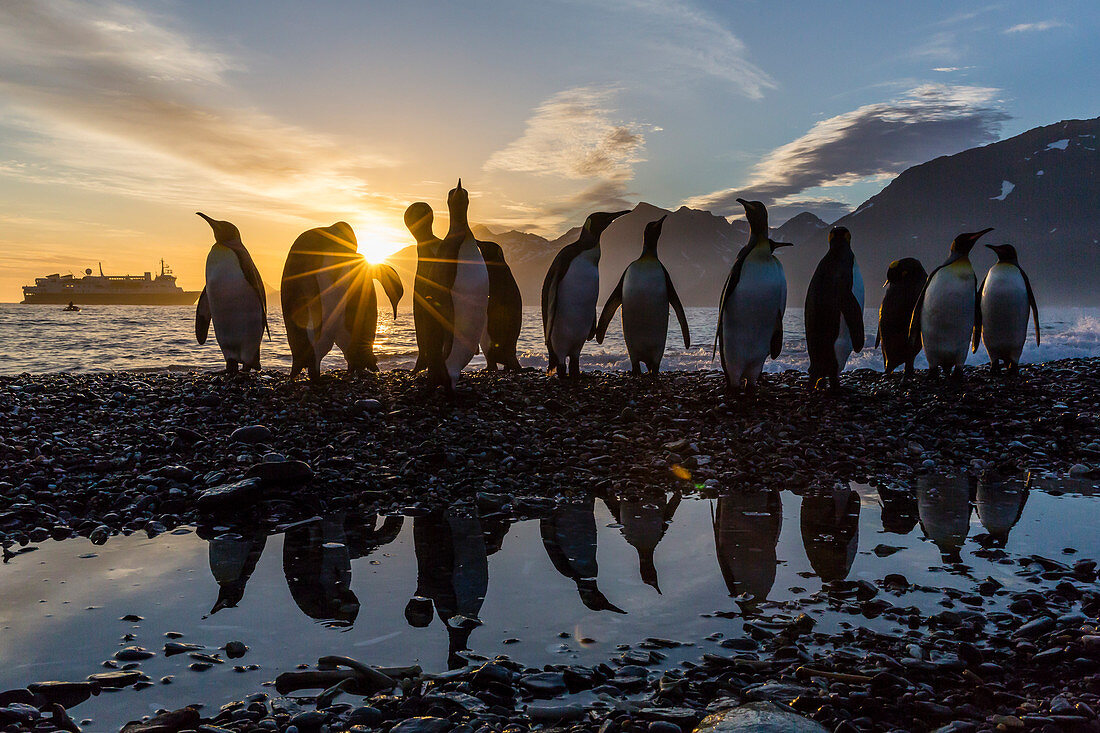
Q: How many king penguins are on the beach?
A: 14